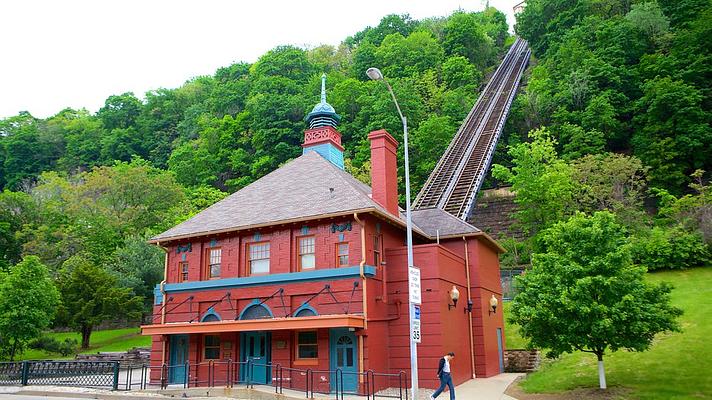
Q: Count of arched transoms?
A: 3